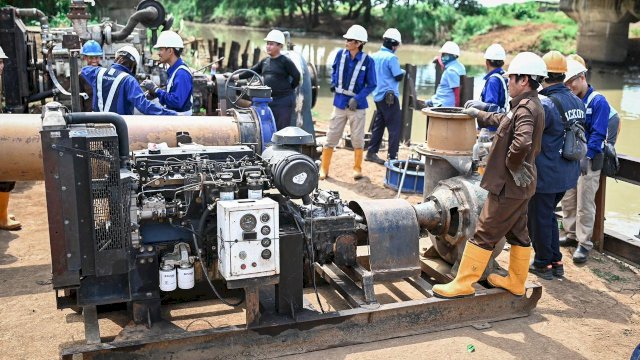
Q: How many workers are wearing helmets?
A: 13